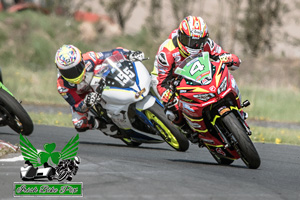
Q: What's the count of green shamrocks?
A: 1